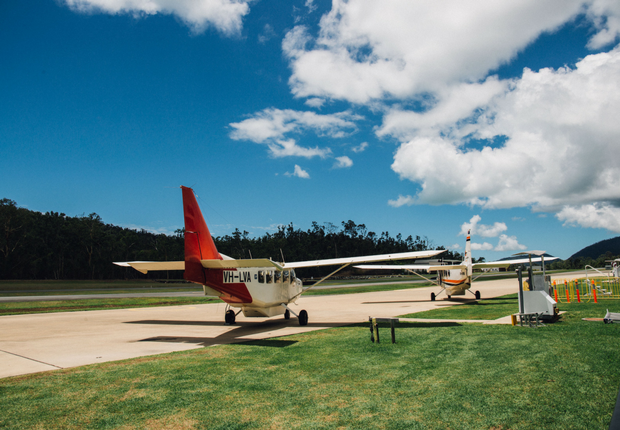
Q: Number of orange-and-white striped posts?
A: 4